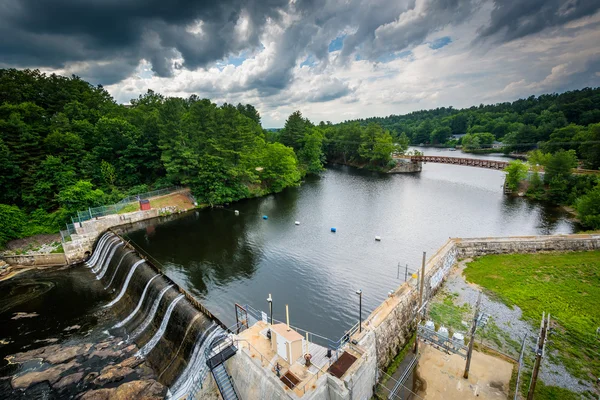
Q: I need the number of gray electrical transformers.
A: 3